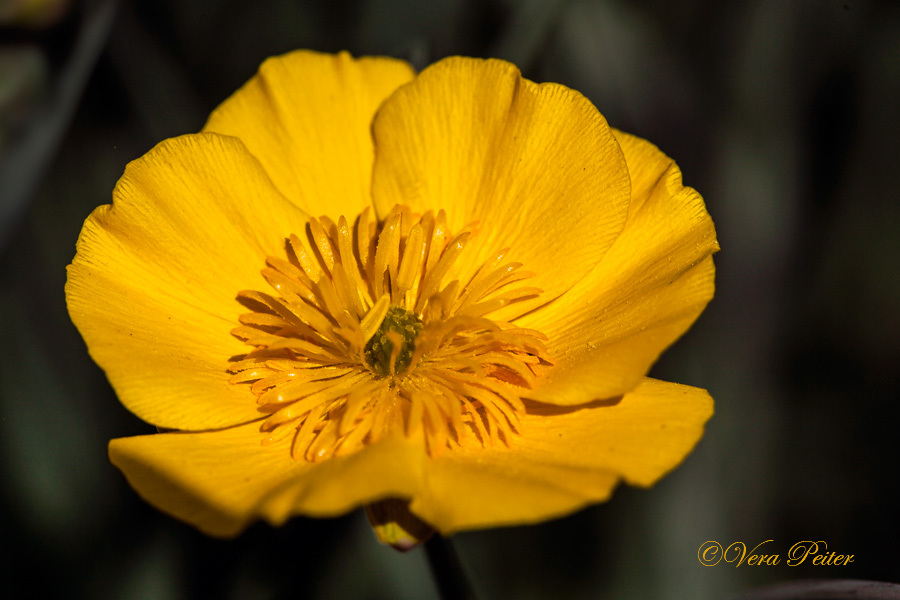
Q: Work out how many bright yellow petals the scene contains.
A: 6